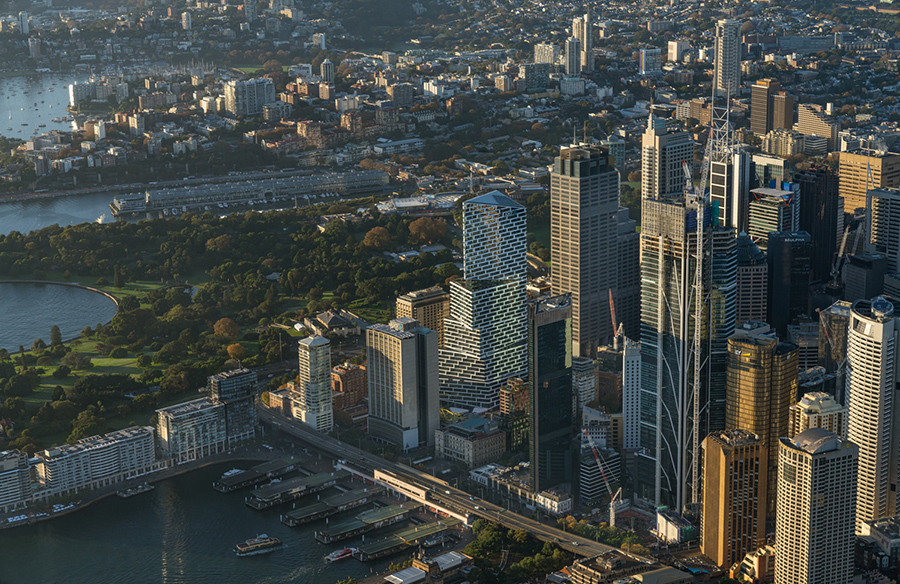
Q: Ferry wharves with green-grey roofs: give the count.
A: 5